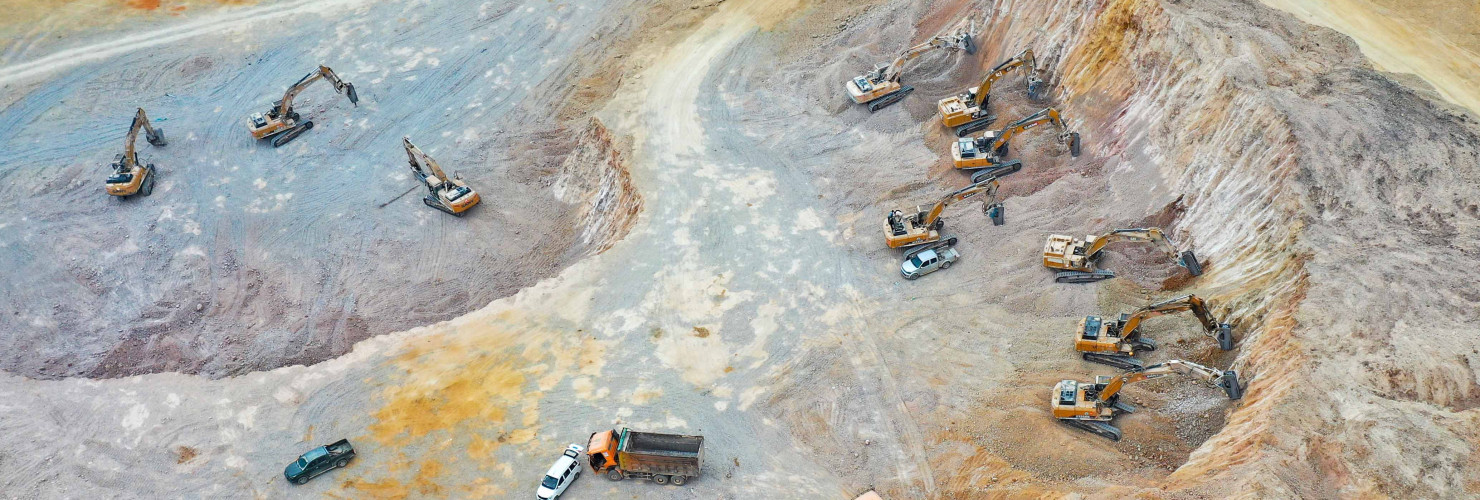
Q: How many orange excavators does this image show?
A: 10